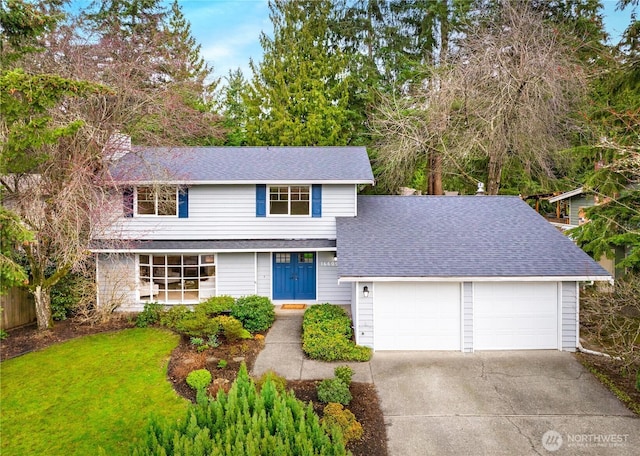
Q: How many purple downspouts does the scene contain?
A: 0